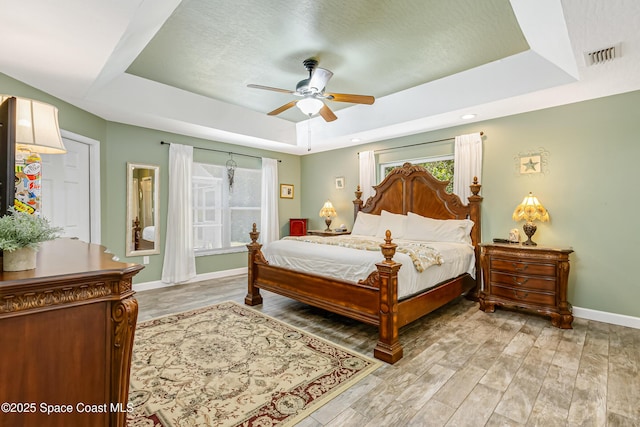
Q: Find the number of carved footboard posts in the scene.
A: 2